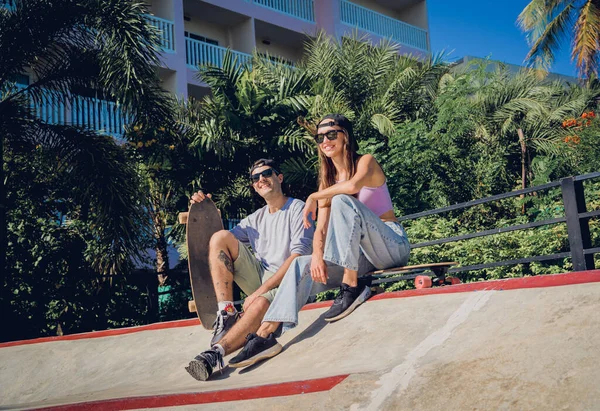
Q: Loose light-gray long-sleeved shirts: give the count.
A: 1